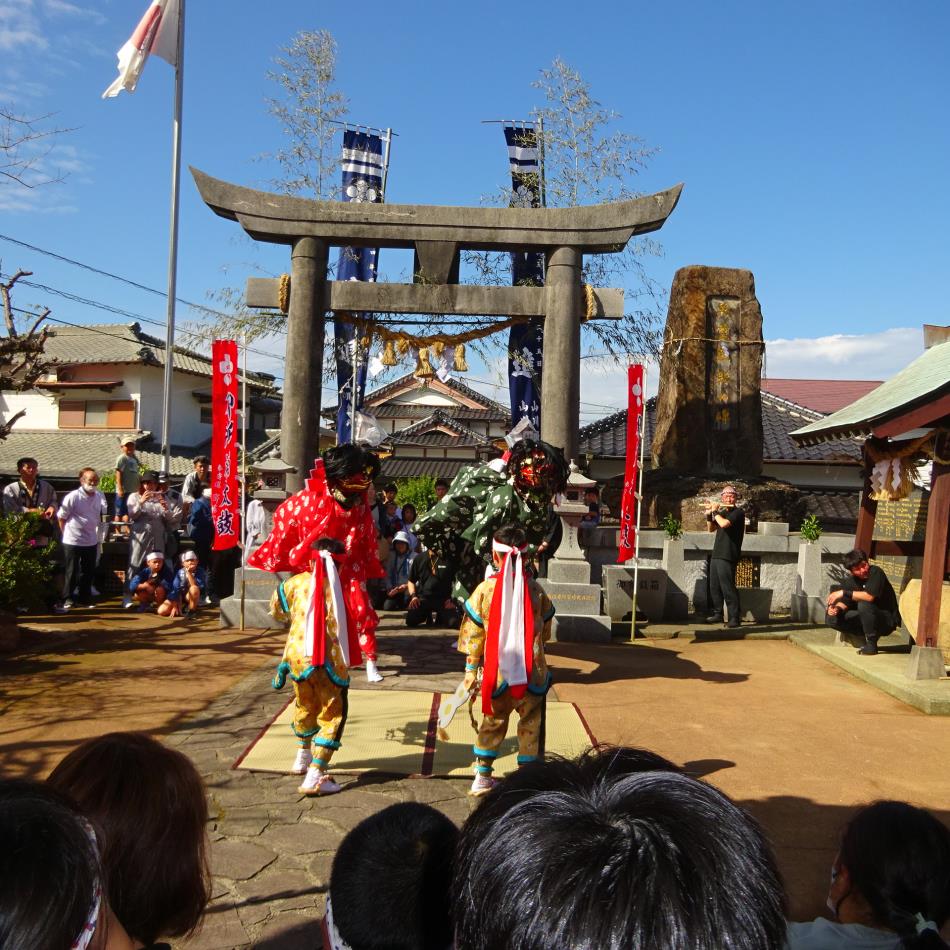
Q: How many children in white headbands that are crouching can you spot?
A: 2